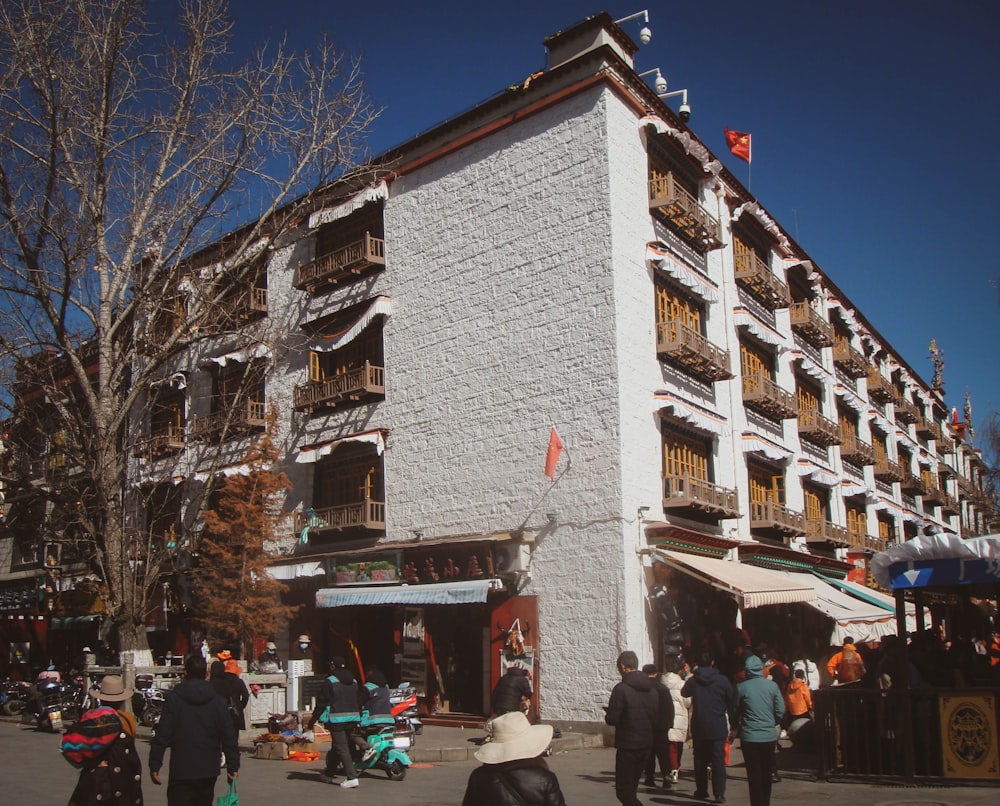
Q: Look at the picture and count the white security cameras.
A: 3